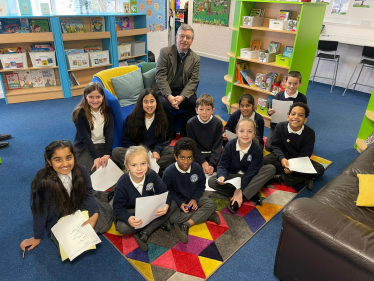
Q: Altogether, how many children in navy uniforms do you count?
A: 10